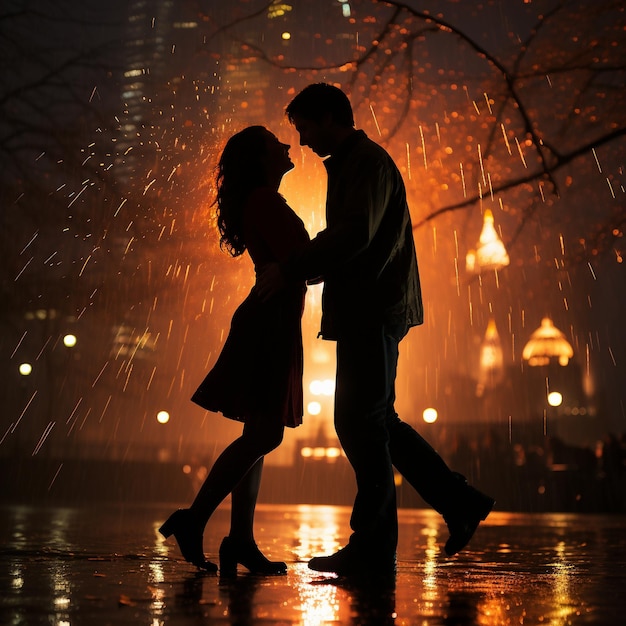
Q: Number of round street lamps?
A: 5